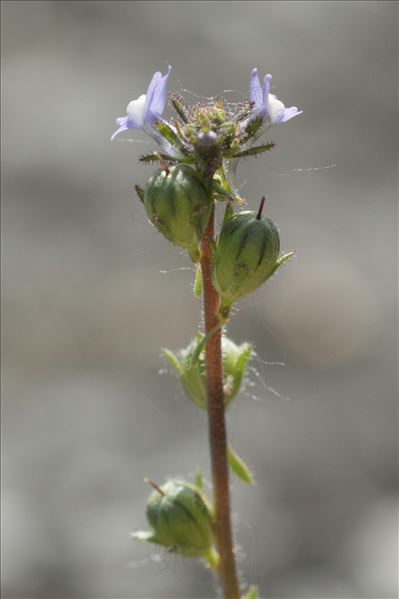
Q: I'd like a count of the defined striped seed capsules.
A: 3